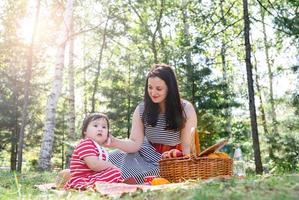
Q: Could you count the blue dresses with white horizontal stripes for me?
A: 1